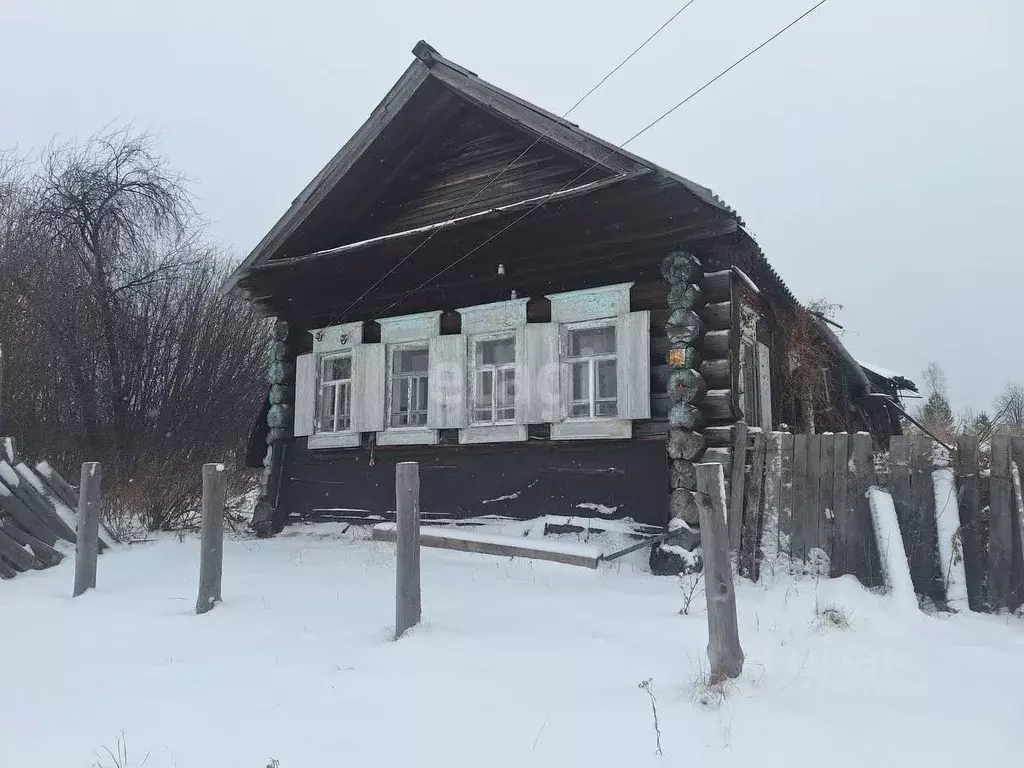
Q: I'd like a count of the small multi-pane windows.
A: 4